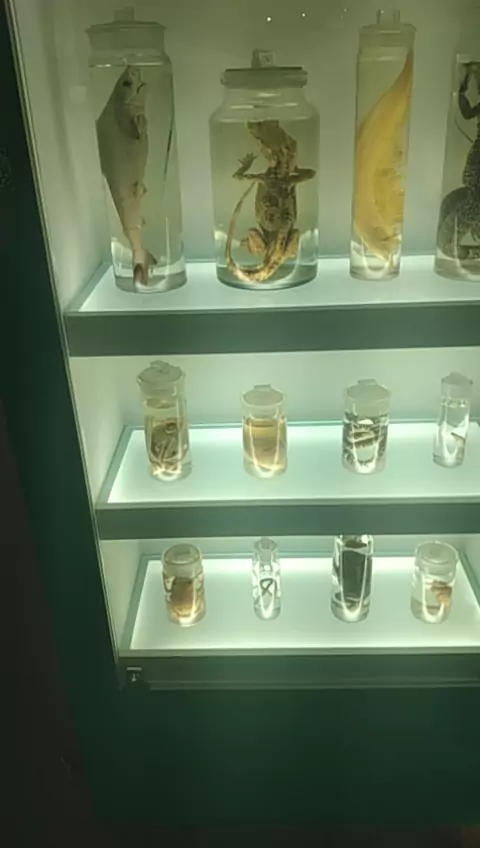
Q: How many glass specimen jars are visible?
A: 12